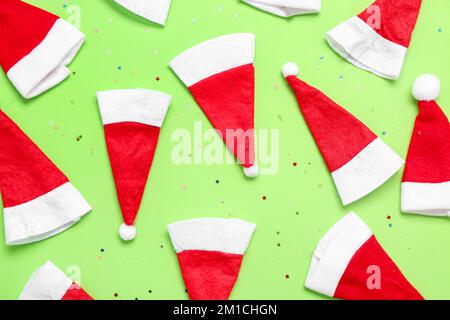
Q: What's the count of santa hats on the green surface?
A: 12